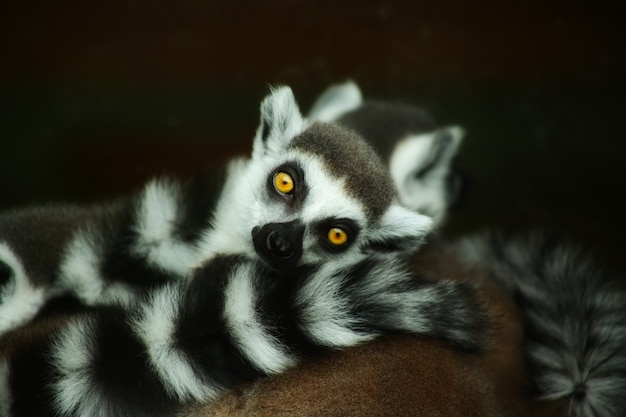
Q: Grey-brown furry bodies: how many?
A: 2